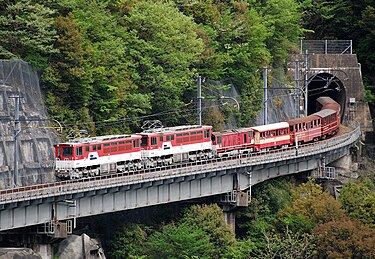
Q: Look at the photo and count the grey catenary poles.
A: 5